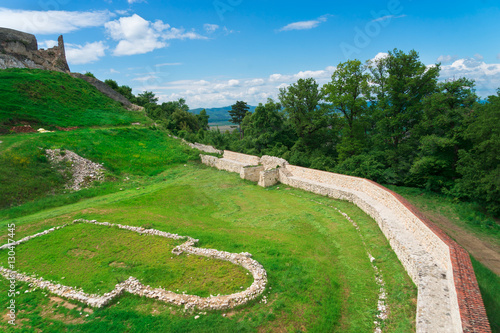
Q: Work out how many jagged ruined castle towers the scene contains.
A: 1